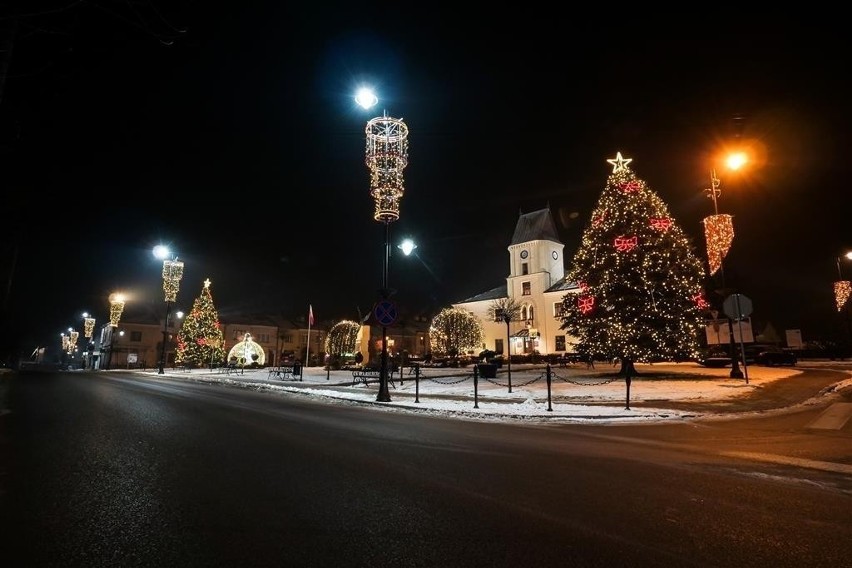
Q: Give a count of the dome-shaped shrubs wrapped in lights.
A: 2